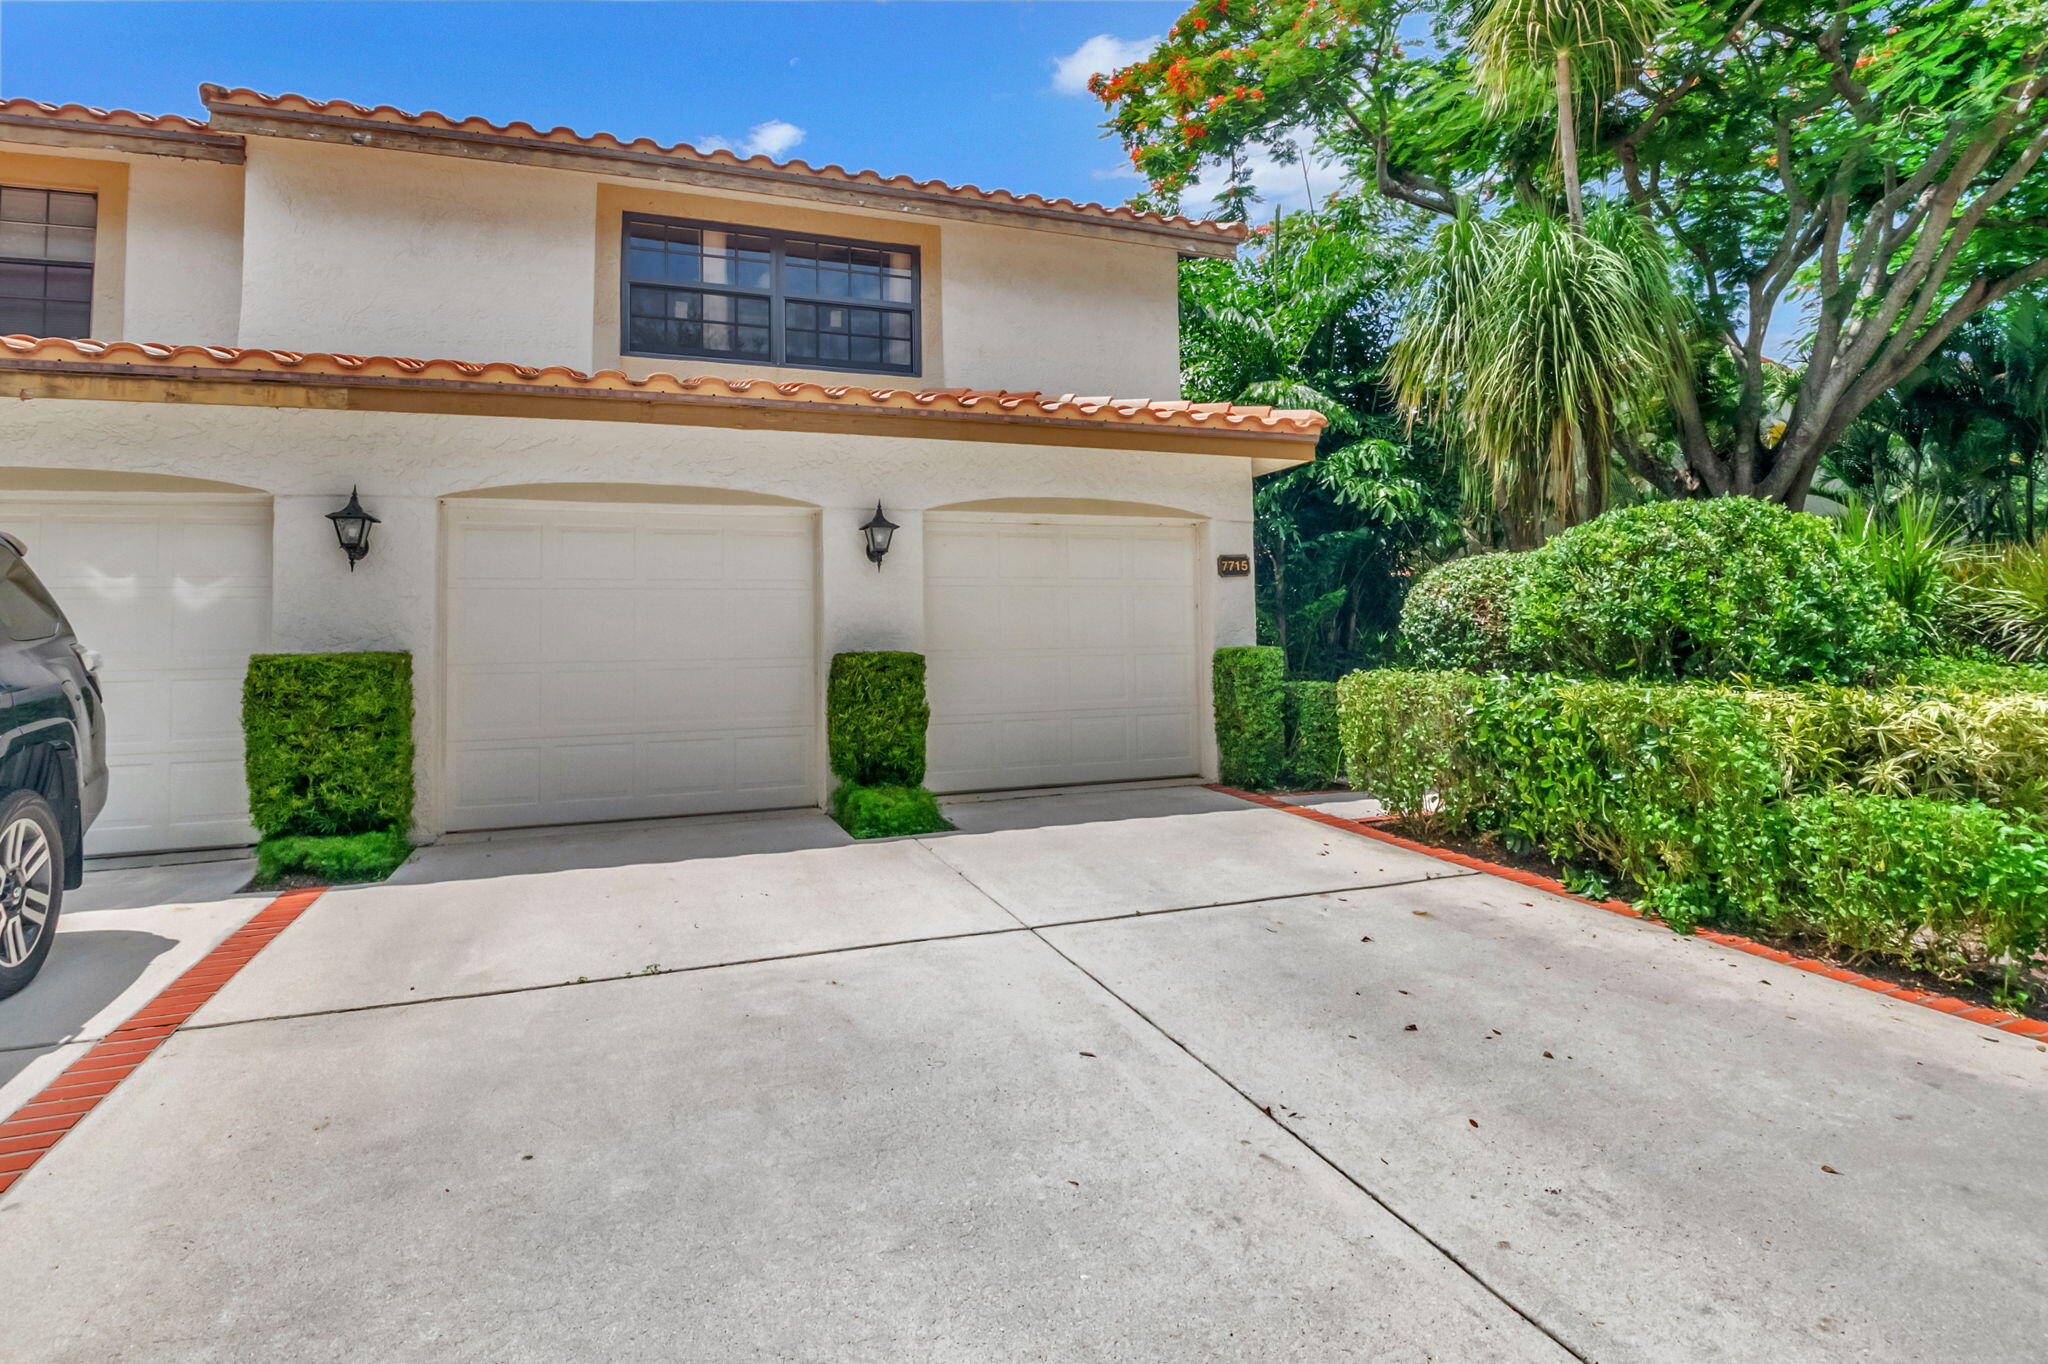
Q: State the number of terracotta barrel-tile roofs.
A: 3